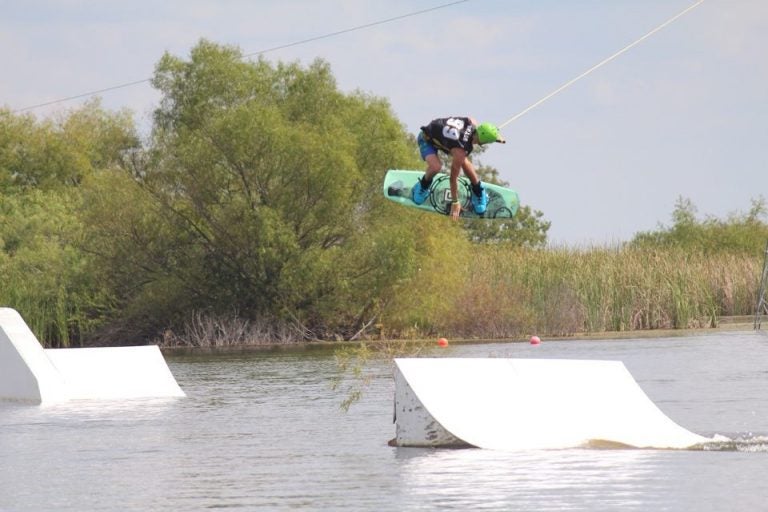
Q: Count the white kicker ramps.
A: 2